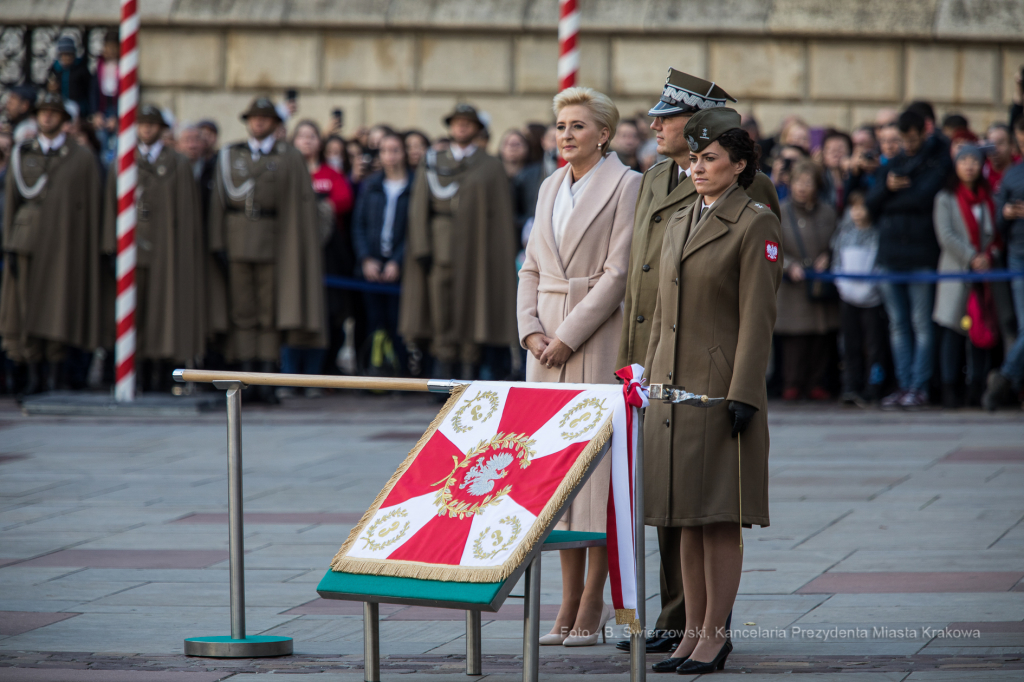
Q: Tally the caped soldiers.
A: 4